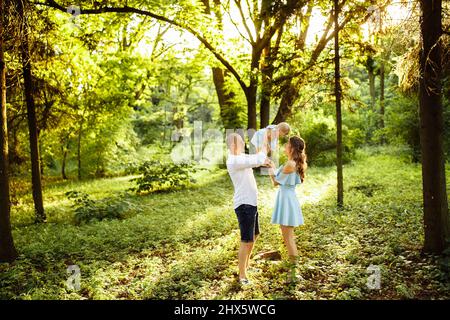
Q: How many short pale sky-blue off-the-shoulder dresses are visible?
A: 1